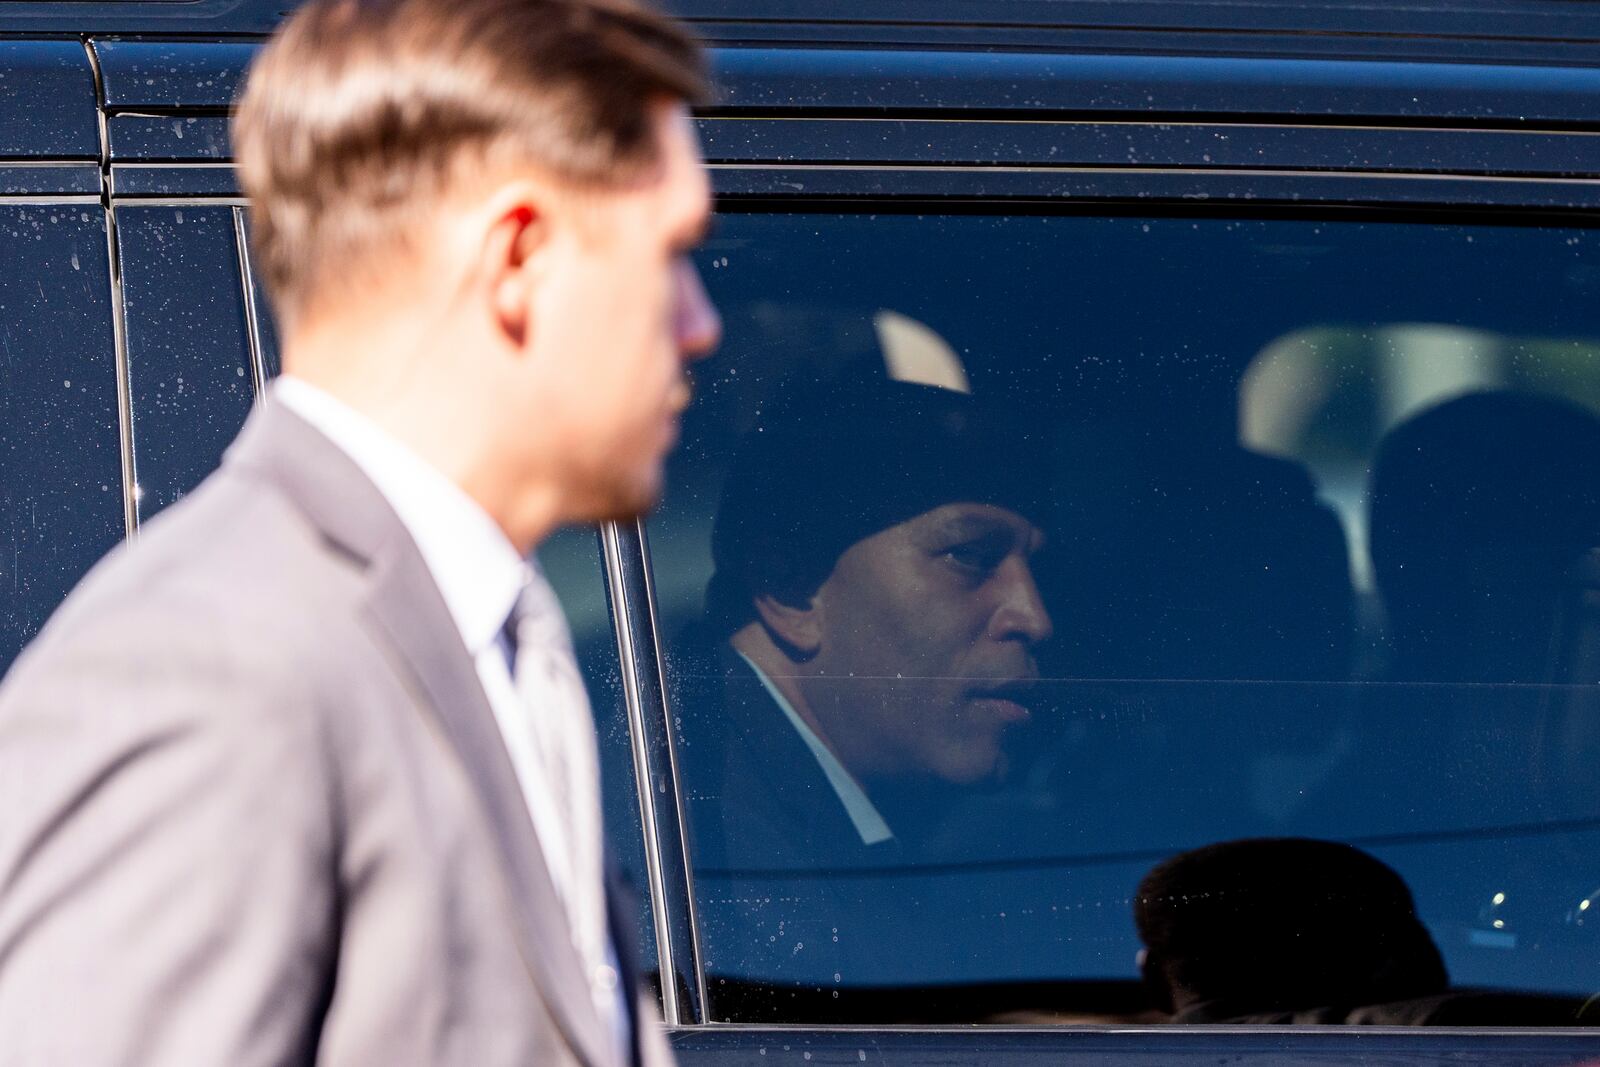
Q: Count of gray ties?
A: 1